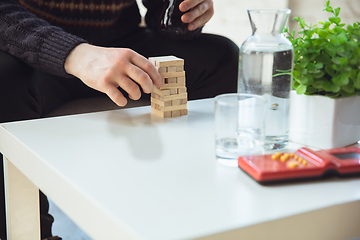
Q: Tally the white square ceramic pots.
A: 1